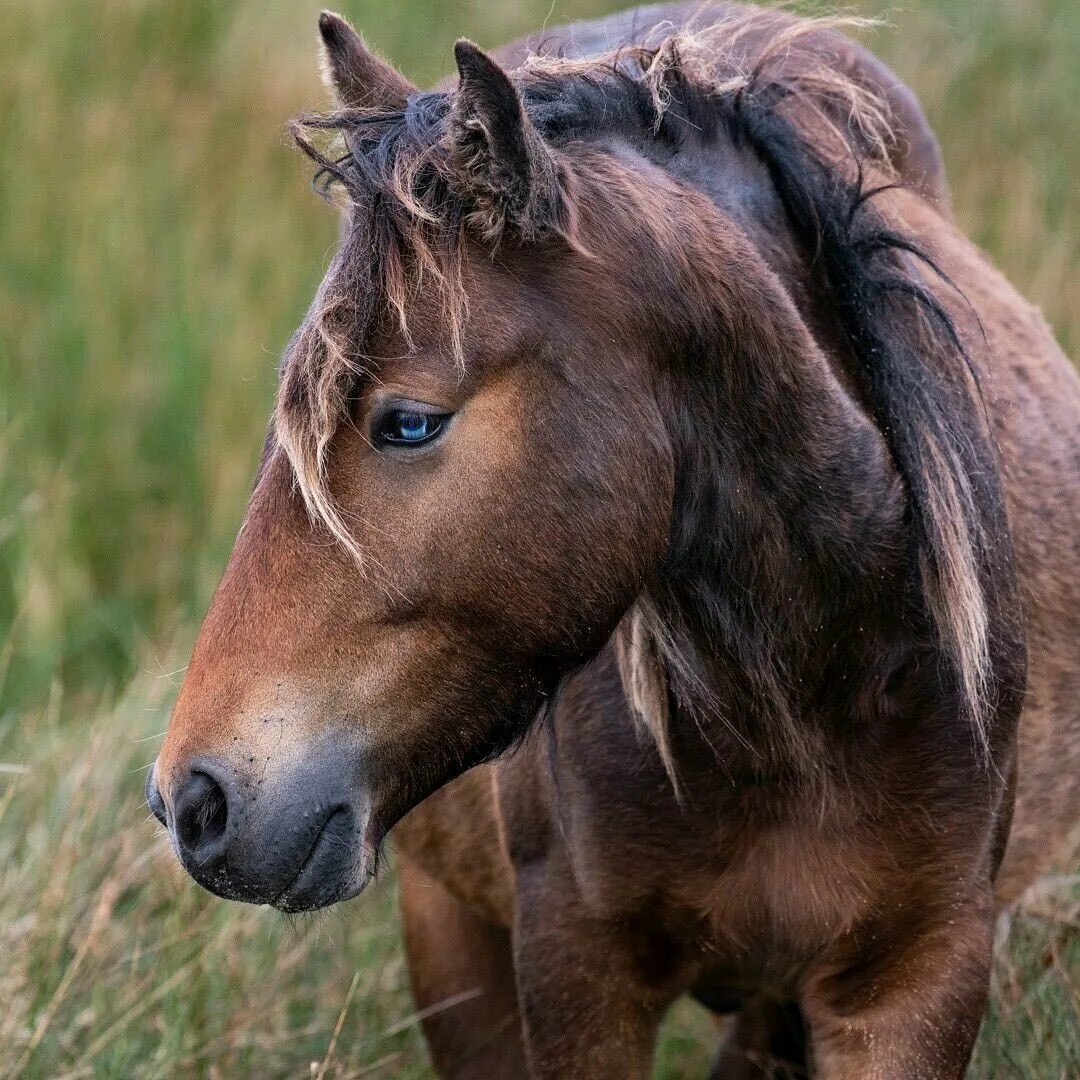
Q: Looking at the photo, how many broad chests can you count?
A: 1